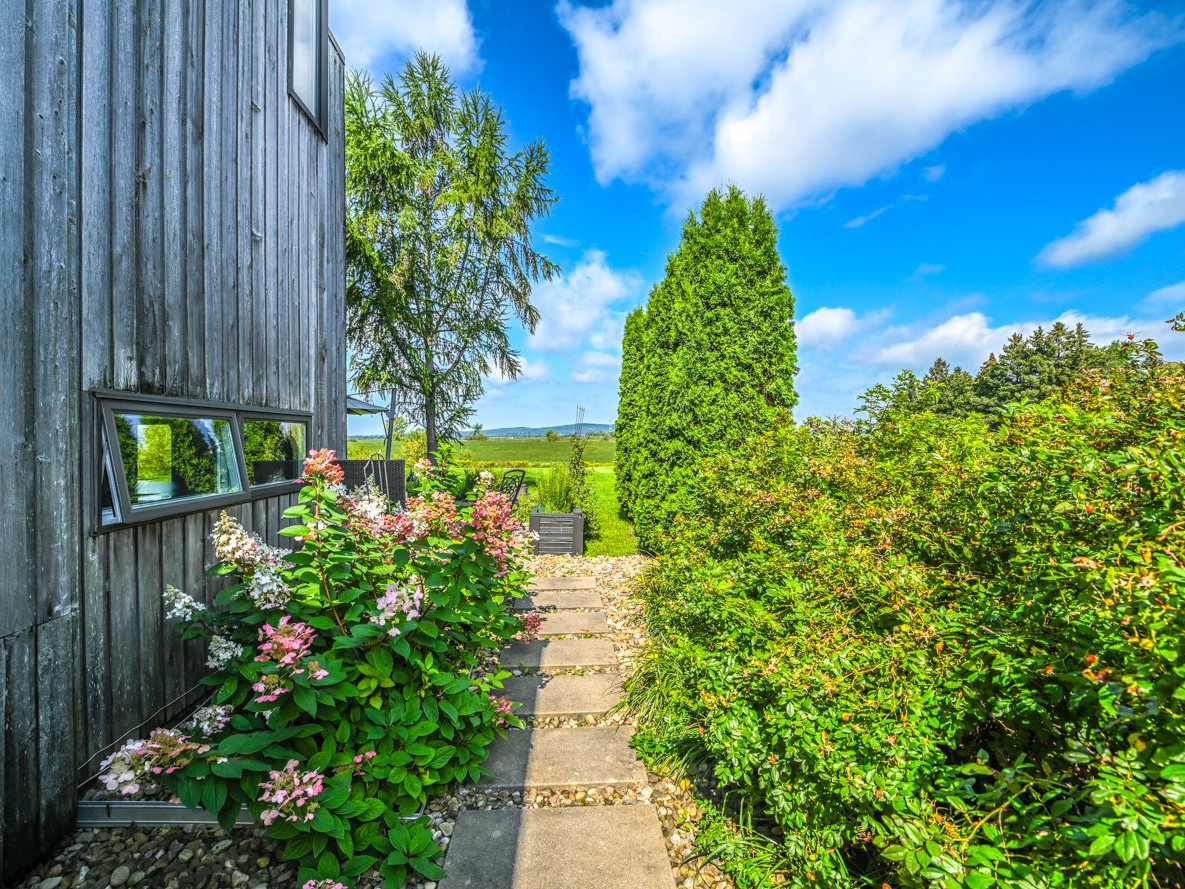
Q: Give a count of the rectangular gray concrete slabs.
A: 7